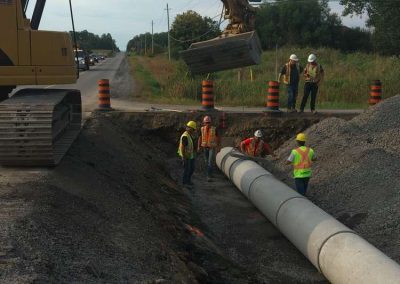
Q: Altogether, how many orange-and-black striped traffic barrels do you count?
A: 4